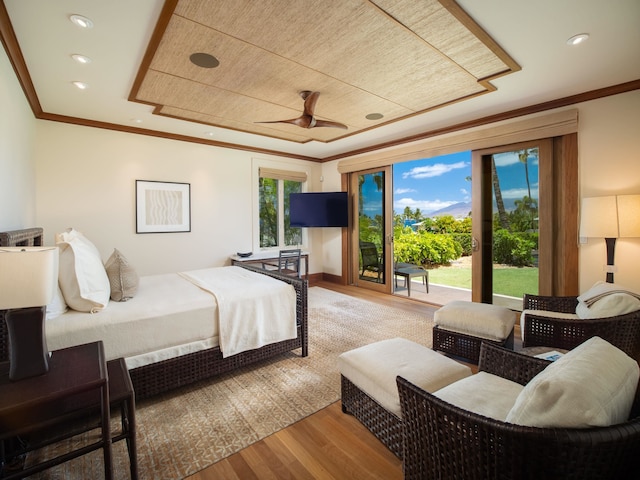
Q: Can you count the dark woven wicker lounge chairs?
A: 2